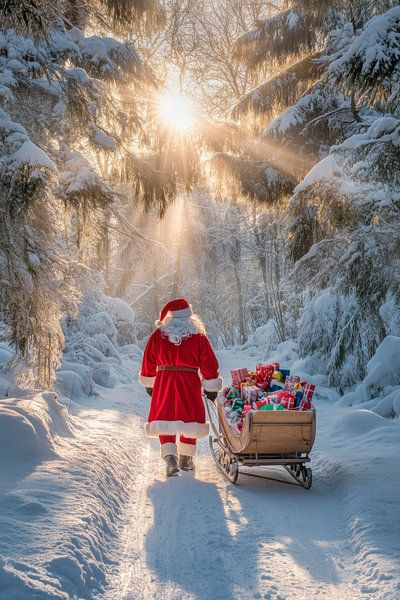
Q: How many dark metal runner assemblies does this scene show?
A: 2